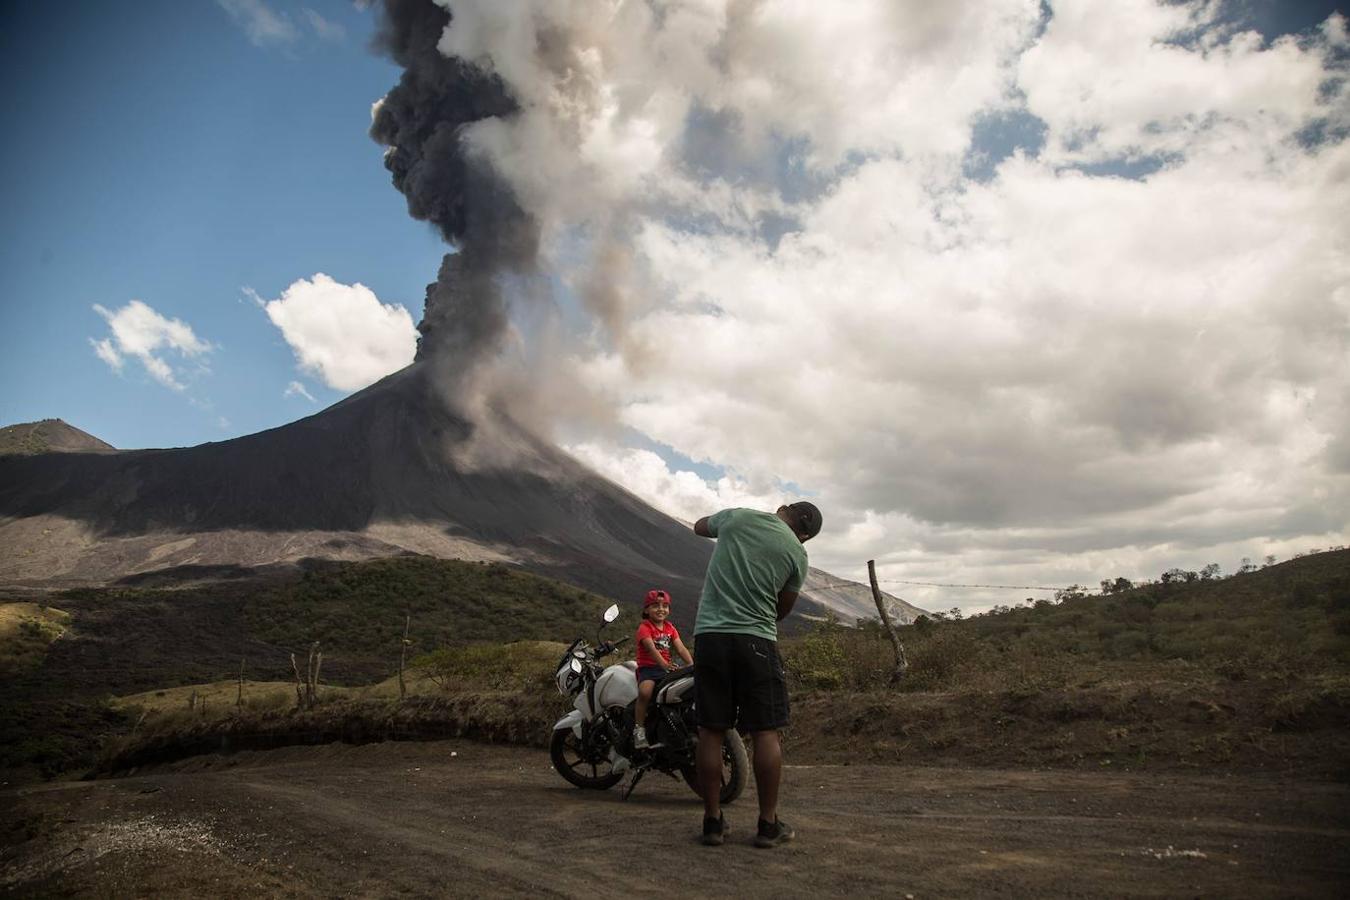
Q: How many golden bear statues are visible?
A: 0